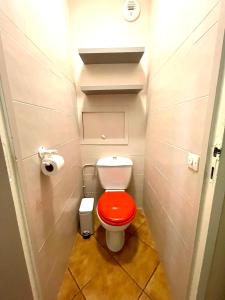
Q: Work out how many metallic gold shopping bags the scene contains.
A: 0